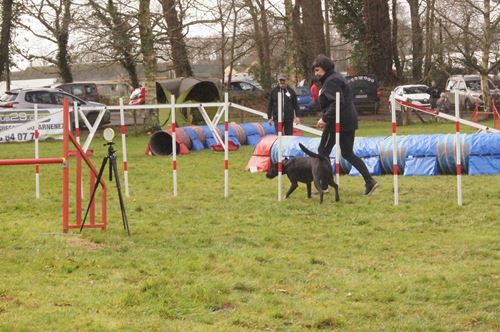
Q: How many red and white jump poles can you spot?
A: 9